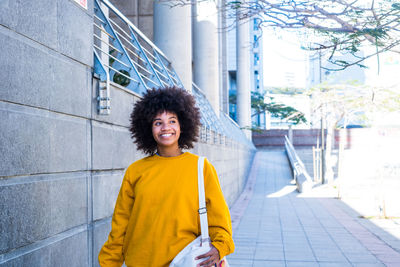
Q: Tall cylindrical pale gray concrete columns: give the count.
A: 3